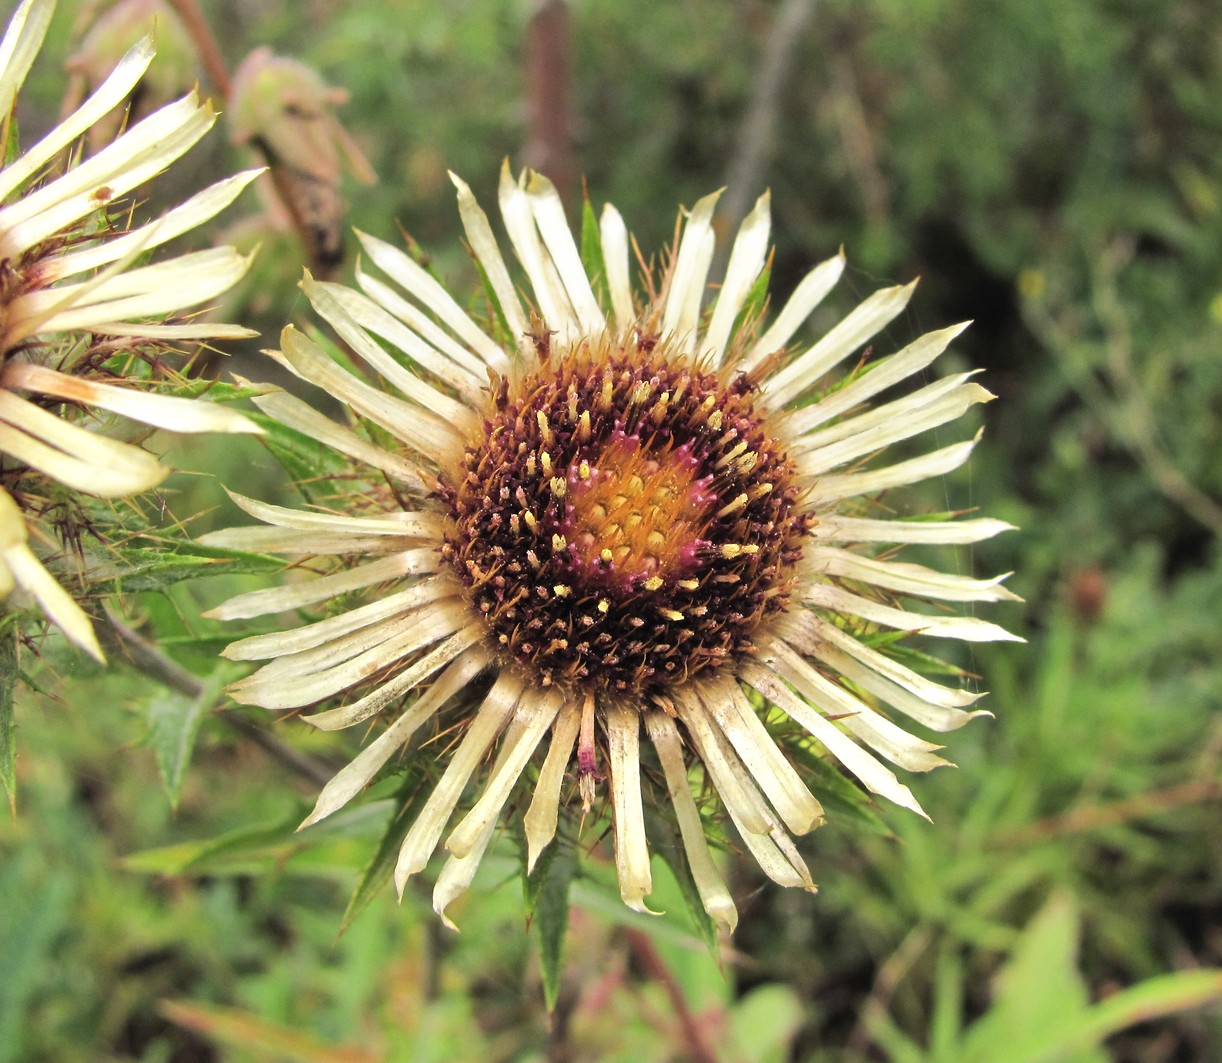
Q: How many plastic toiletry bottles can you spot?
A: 0